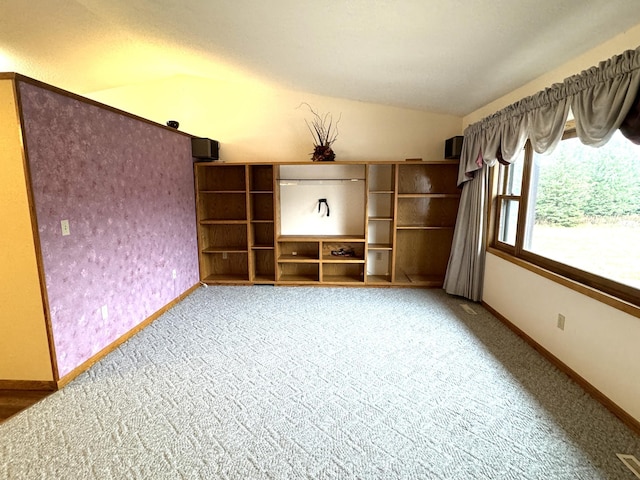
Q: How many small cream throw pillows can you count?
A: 0